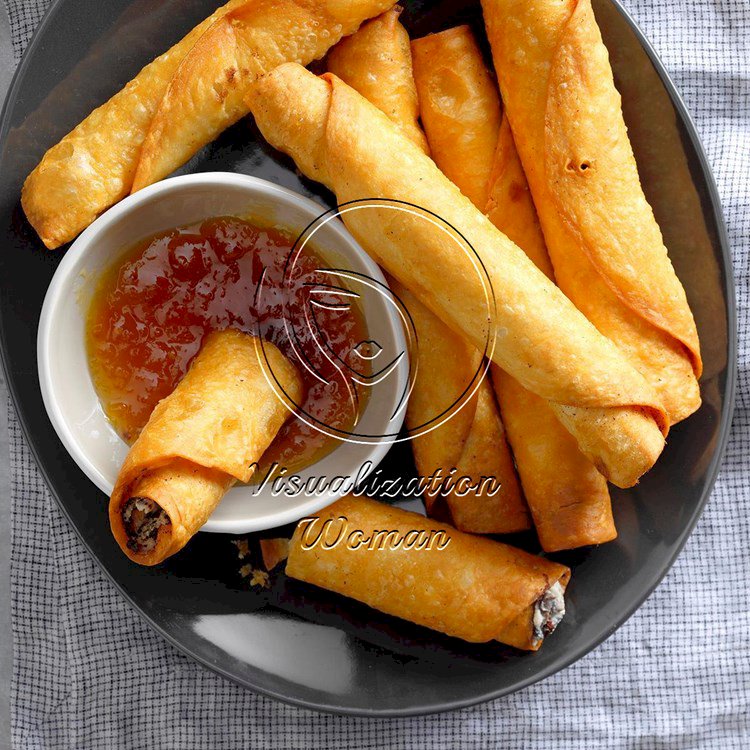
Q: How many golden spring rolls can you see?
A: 7